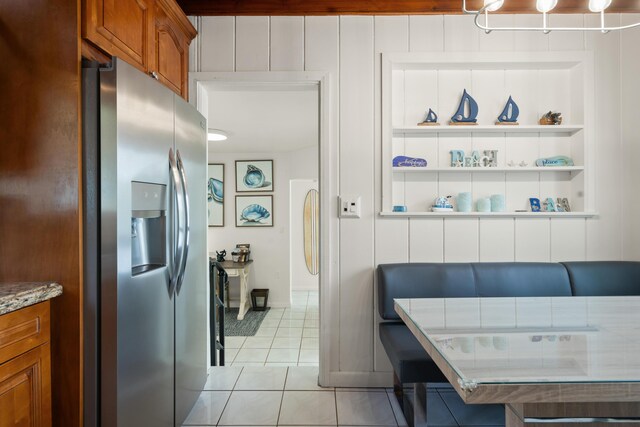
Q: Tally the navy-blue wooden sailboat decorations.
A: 3